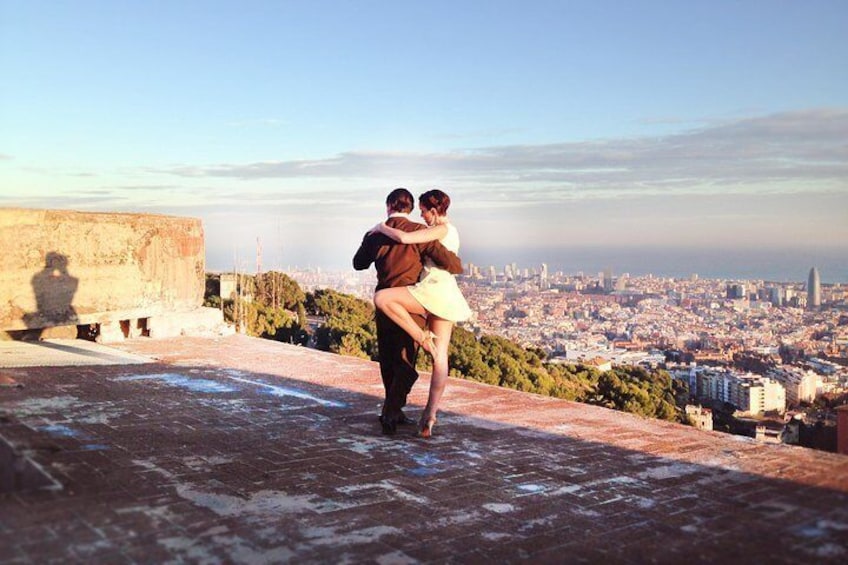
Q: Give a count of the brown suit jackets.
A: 1